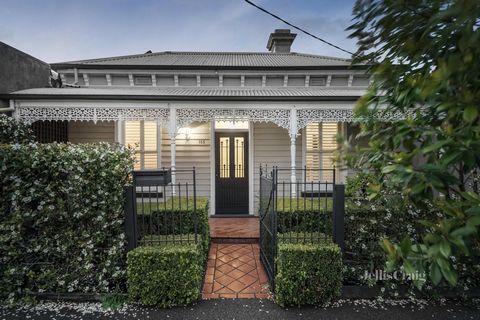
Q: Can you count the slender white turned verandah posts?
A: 2